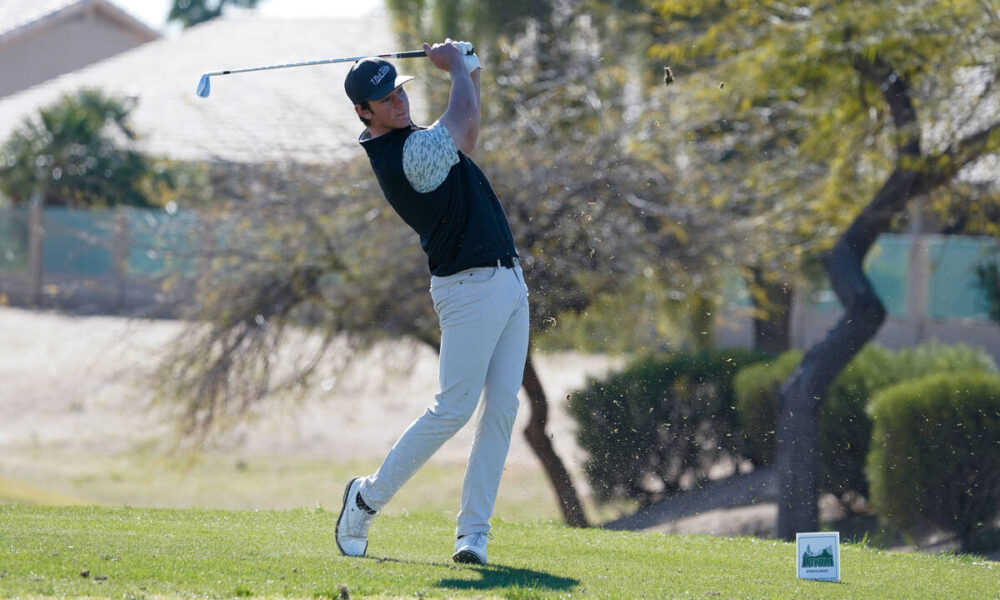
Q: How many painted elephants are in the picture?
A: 0